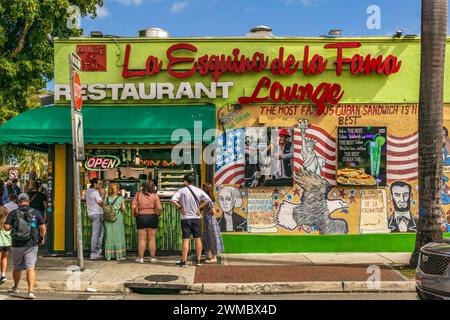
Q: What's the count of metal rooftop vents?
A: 2